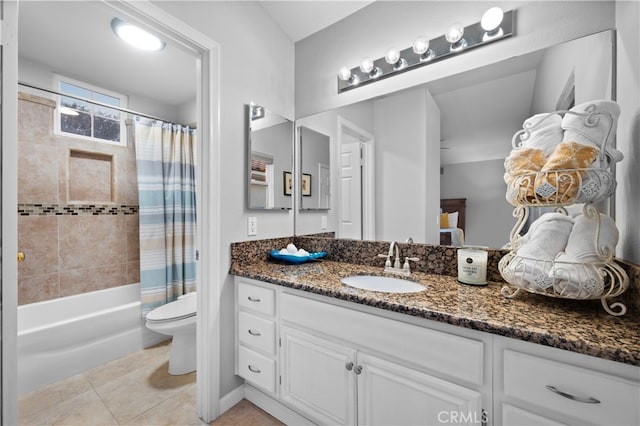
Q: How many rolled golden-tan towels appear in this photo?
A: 2